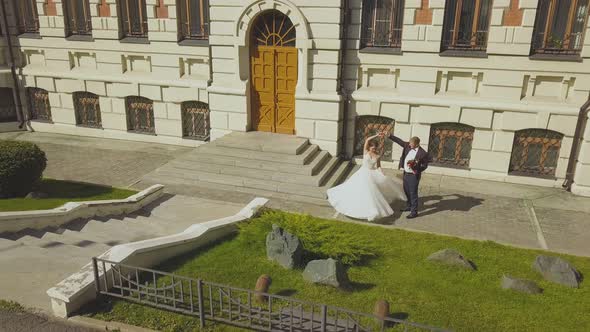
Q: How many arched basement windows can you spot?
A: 7